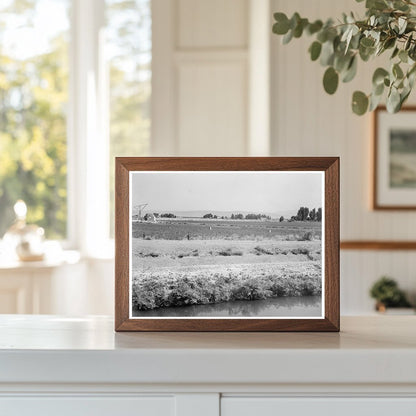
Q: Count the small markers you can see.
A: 2